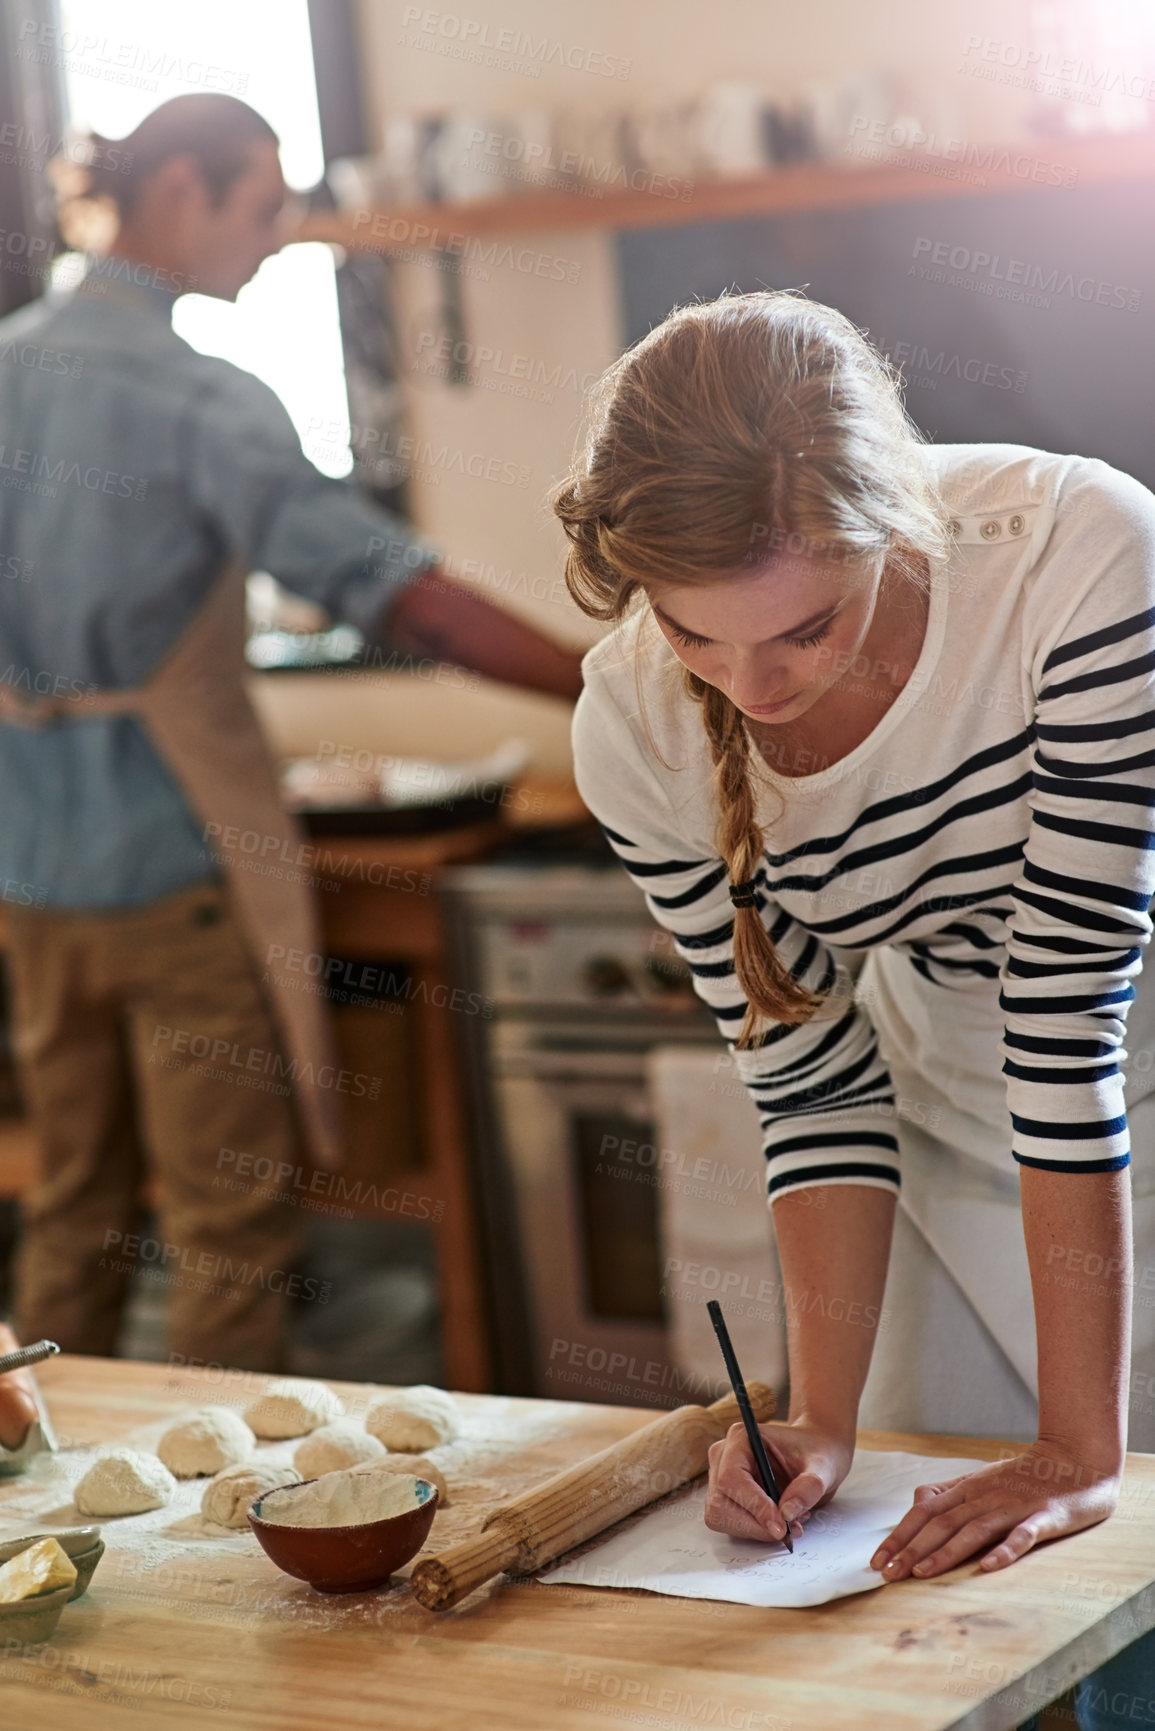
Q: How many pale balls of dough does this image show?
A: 7